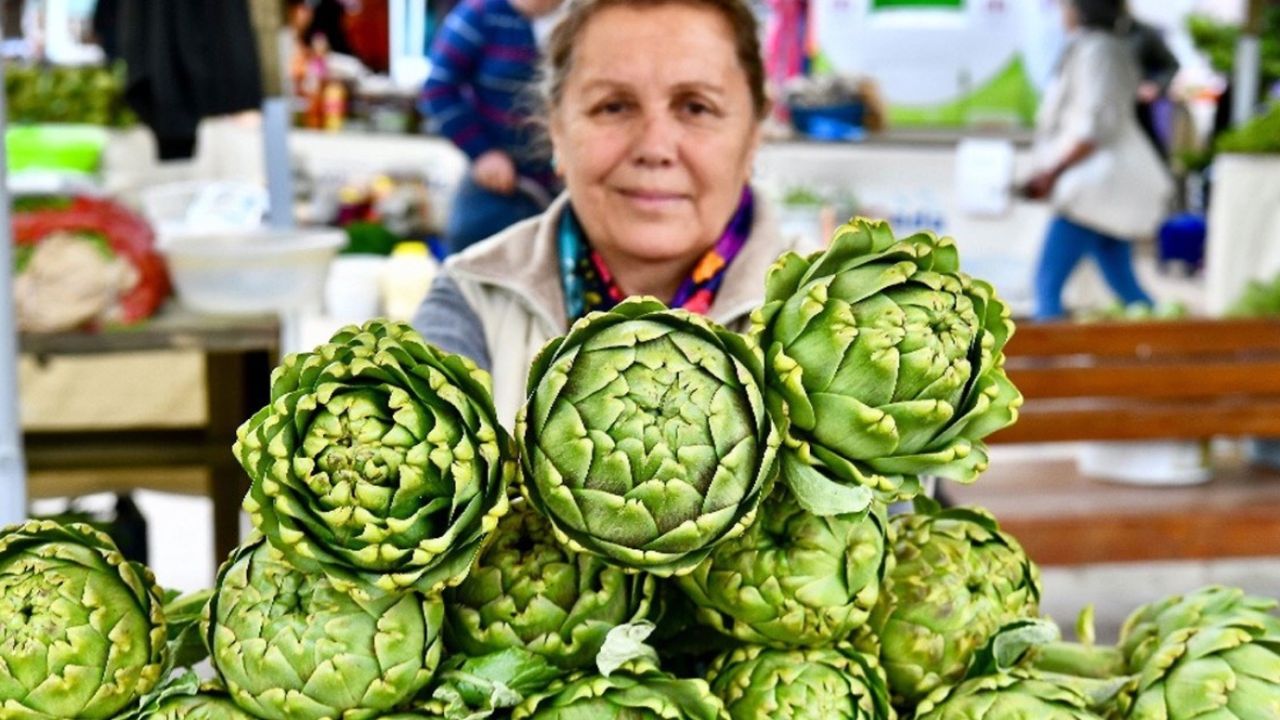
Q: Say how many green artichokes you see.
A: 14